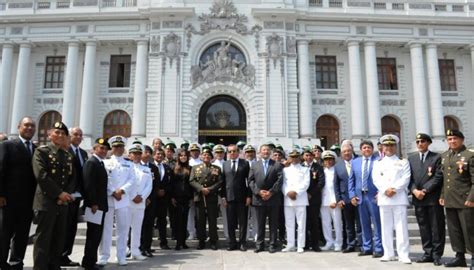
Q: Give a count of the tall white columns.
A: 10